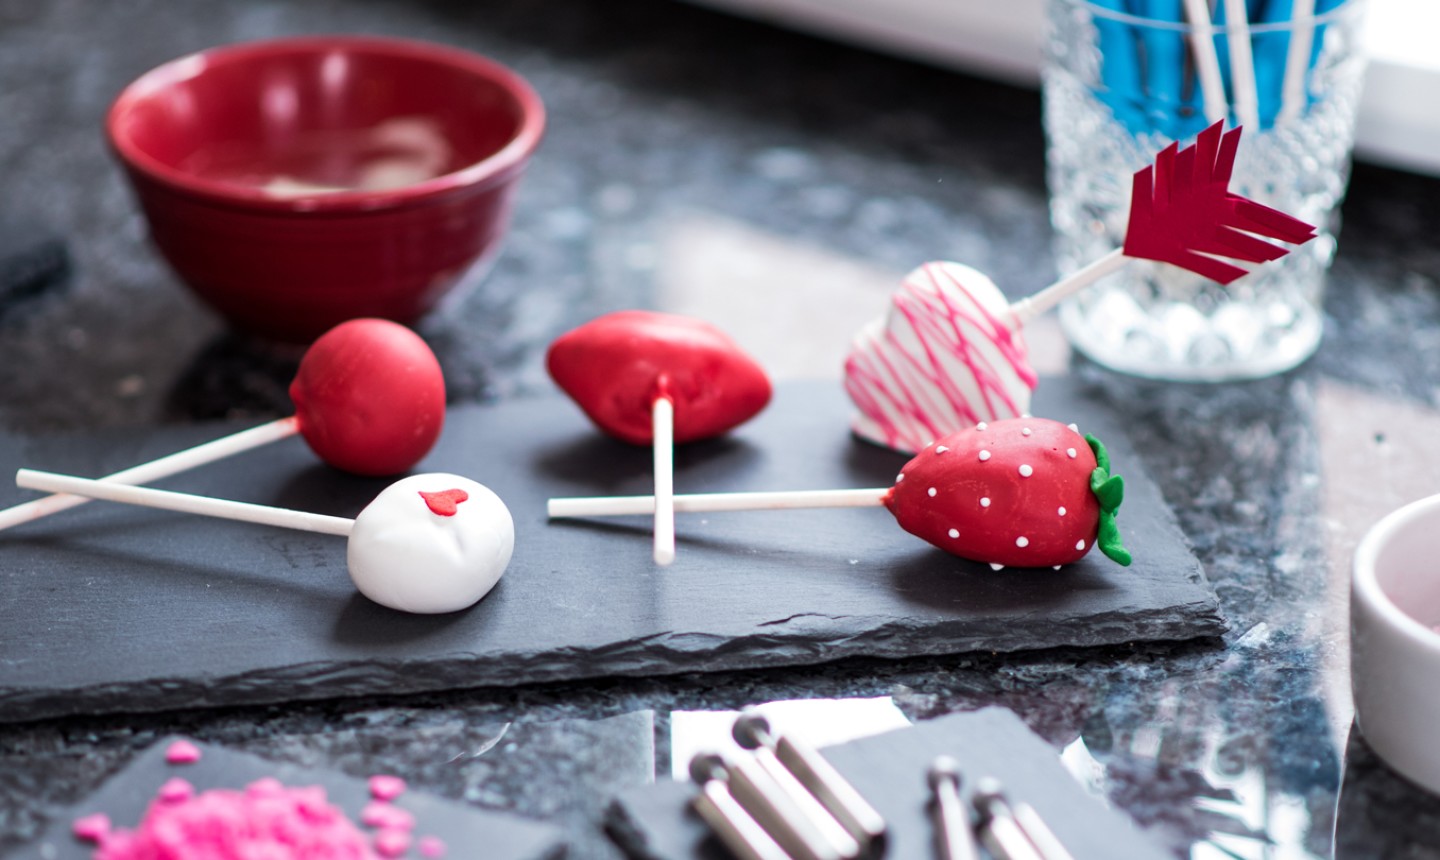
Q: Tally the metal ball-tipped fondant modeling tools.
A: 4